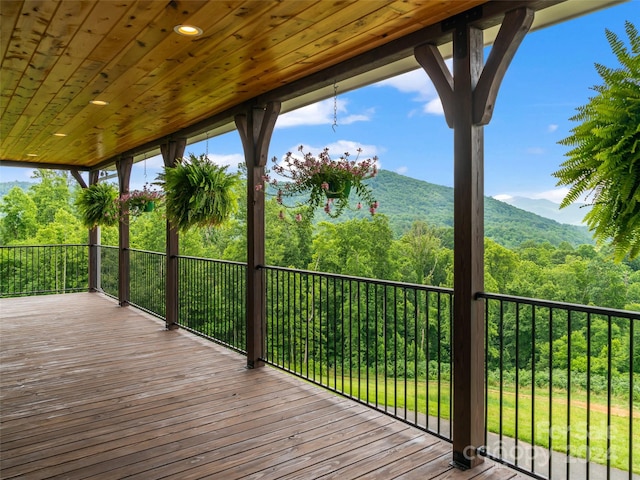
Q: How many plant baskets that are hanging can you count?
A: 5